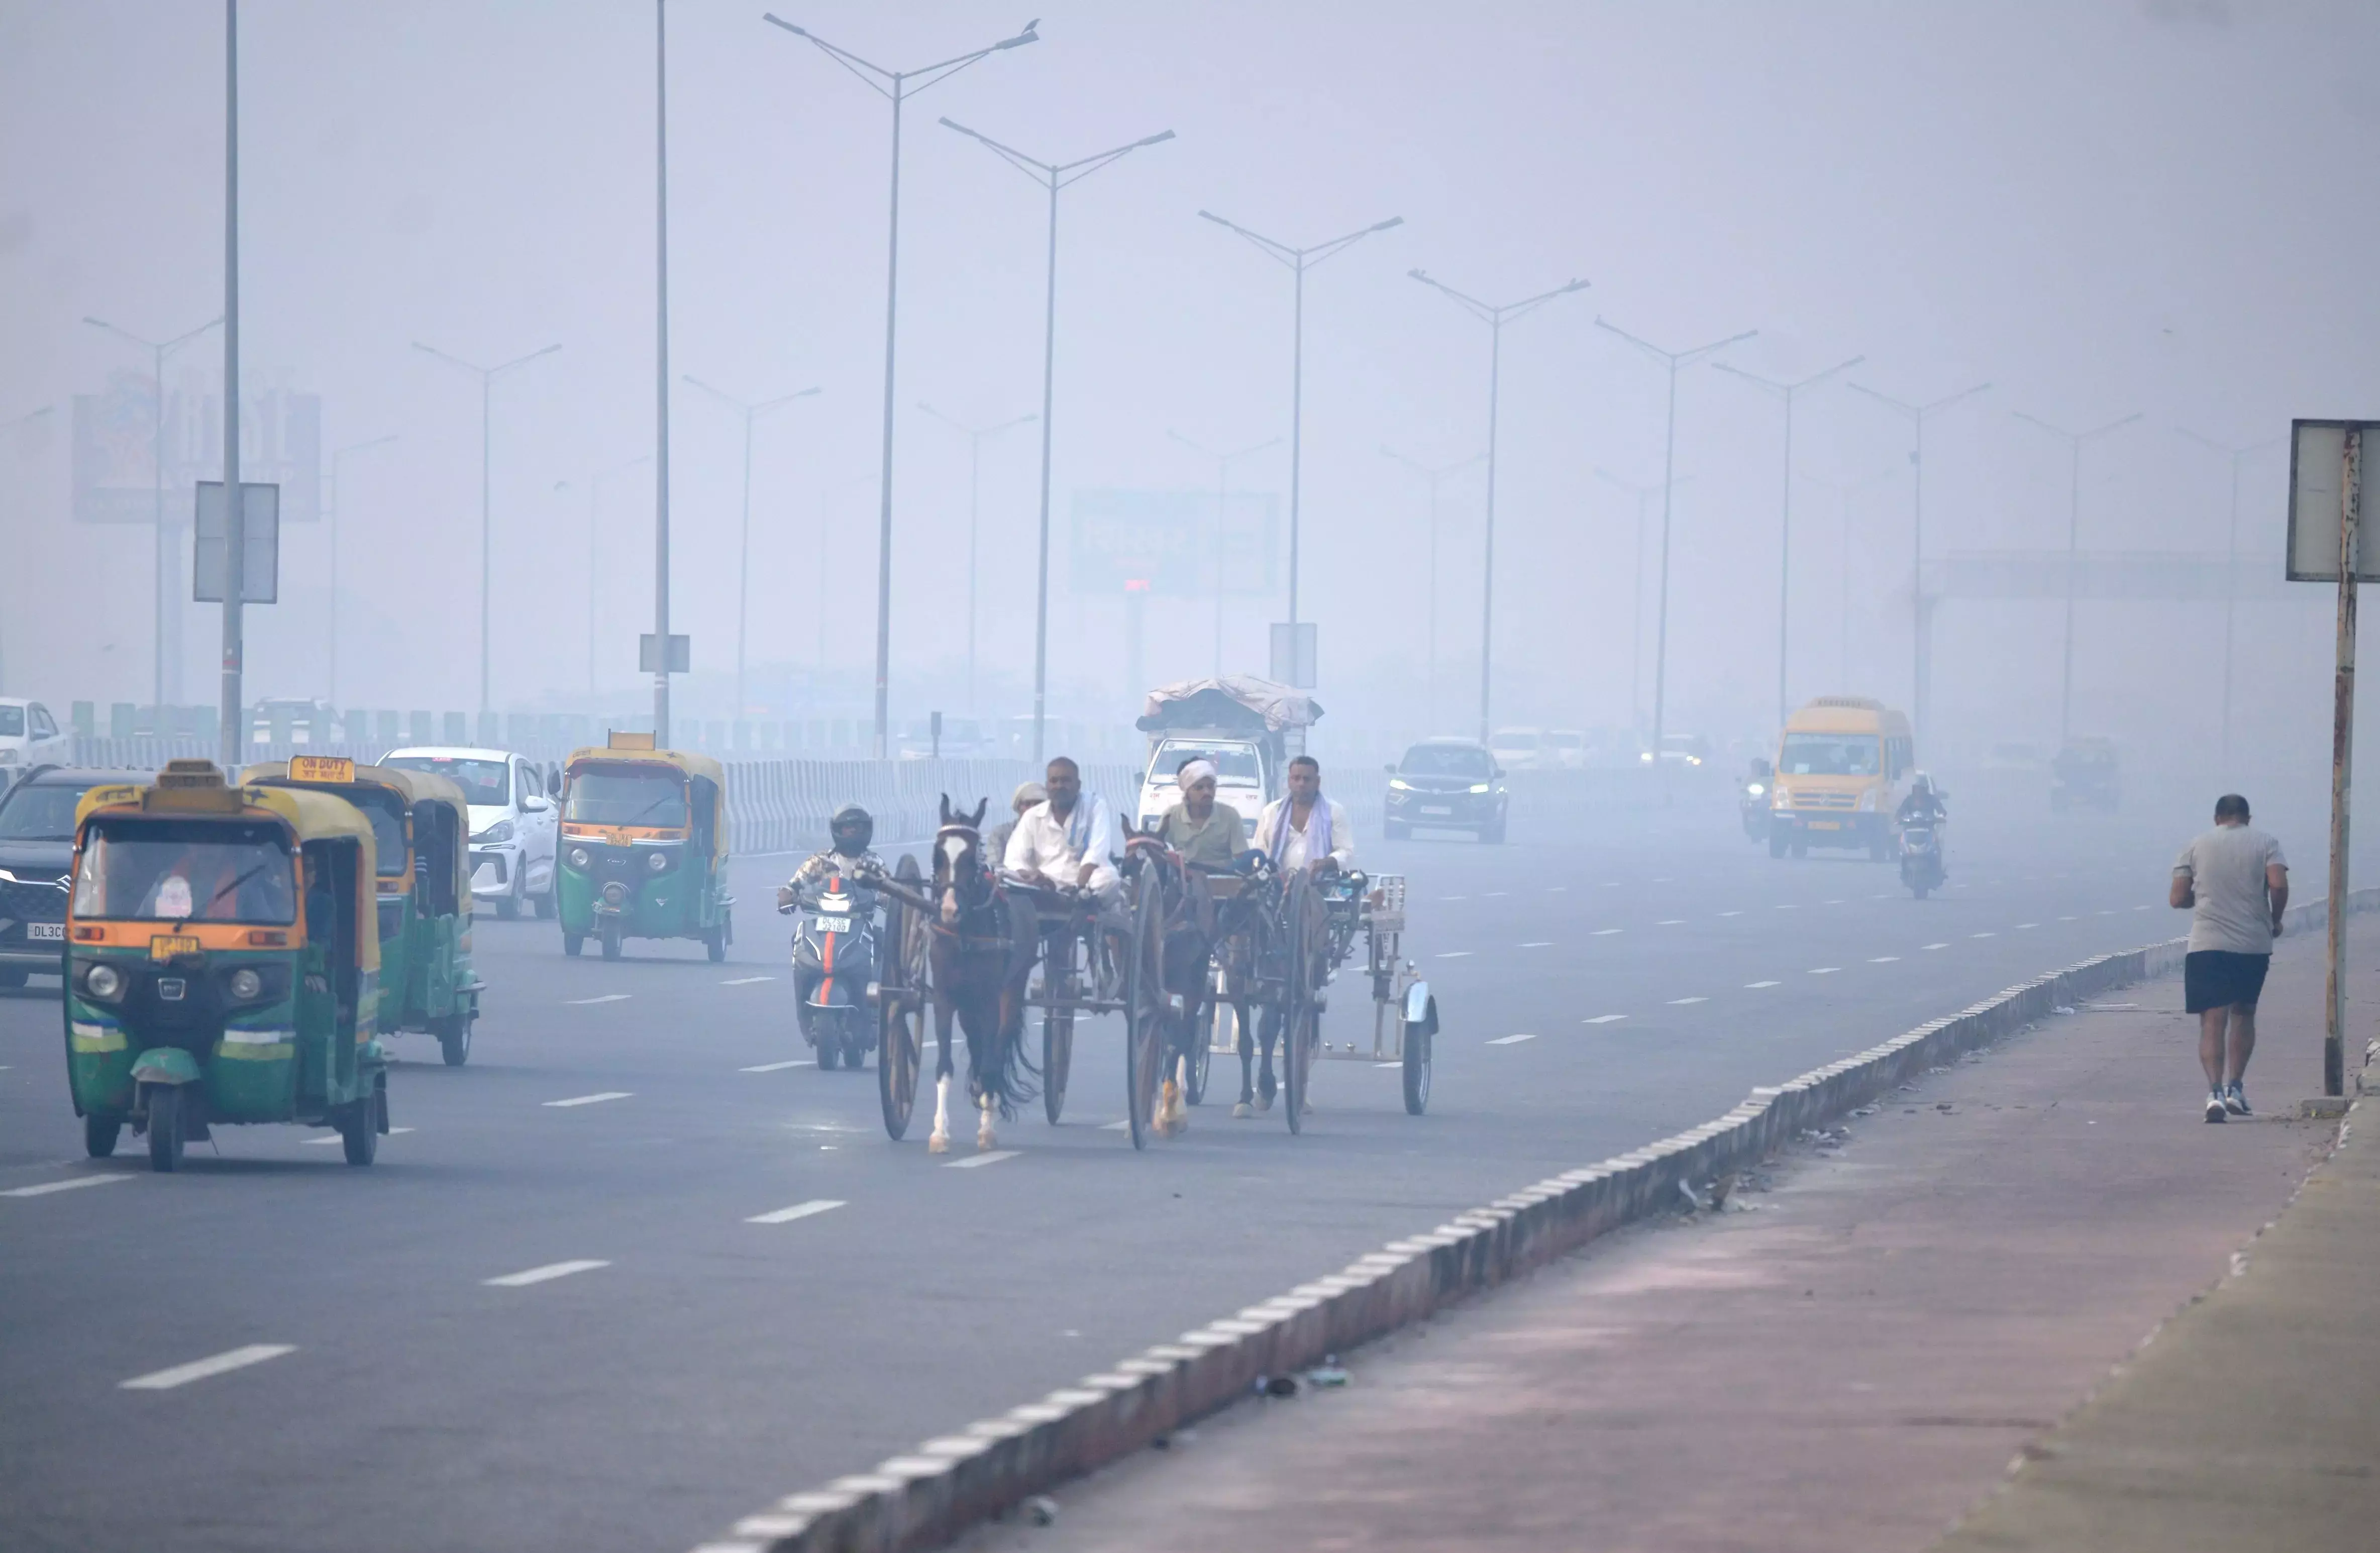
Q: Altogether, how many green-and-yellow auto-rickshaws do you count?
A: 3